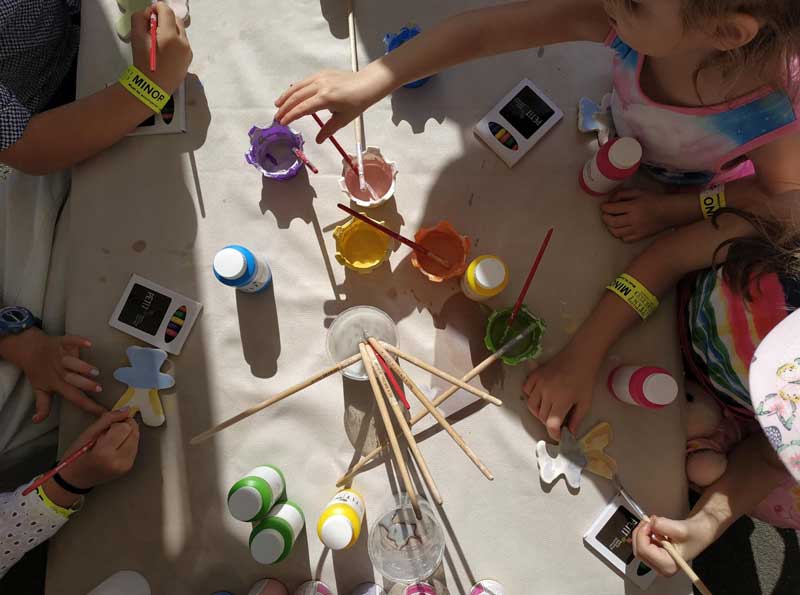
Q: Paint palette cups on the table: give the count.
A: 6